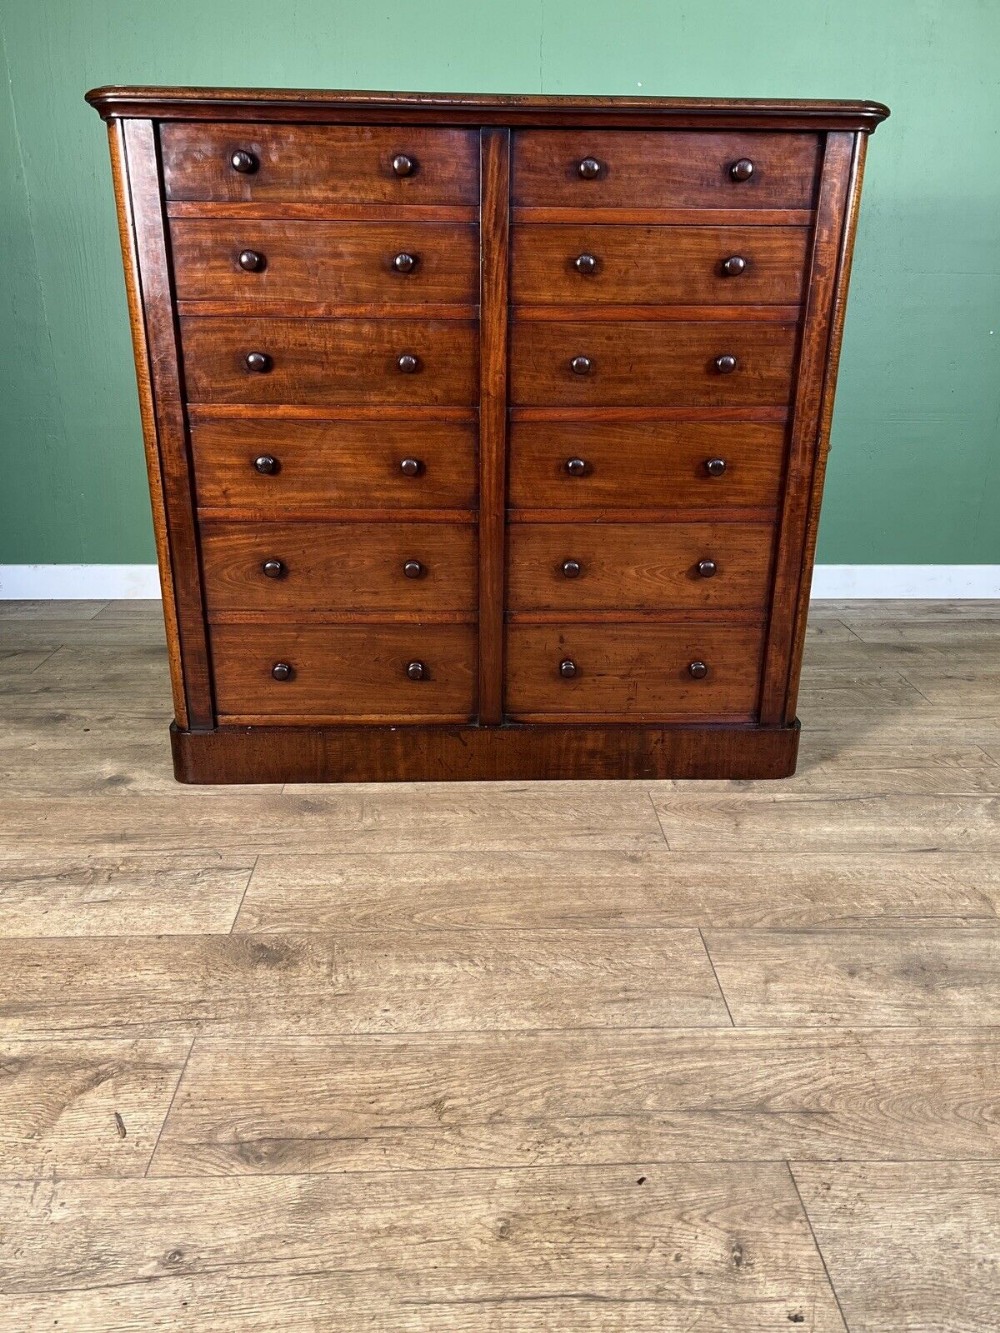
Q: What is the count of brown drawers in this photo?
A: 12